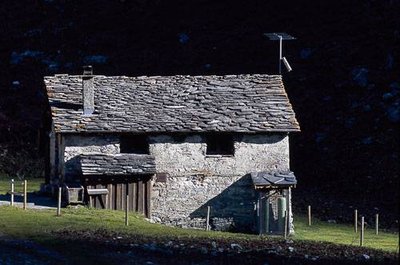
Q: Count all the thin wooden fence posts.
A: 10